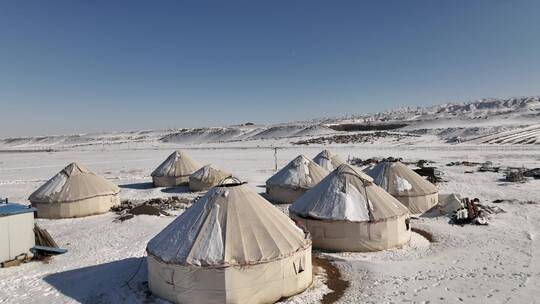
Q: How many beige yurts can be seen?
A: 8